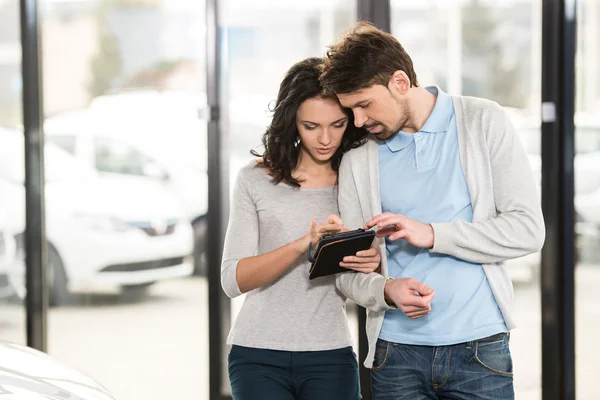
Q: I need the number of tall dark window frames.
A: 4